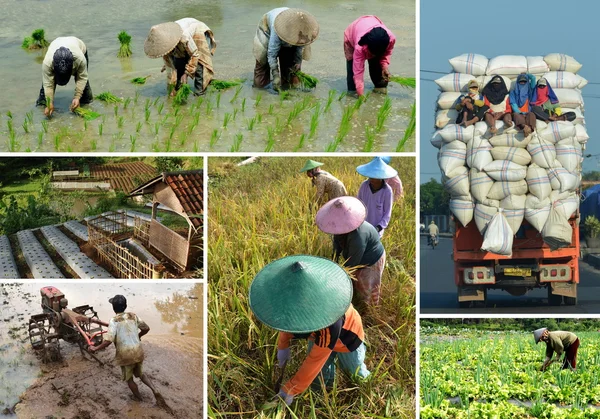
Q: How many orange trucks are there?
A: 1